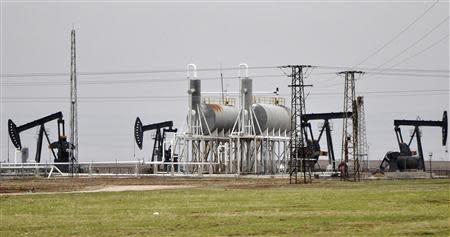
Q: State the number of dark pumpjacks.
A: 4